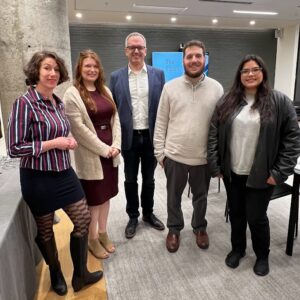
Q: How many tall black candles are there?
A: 0